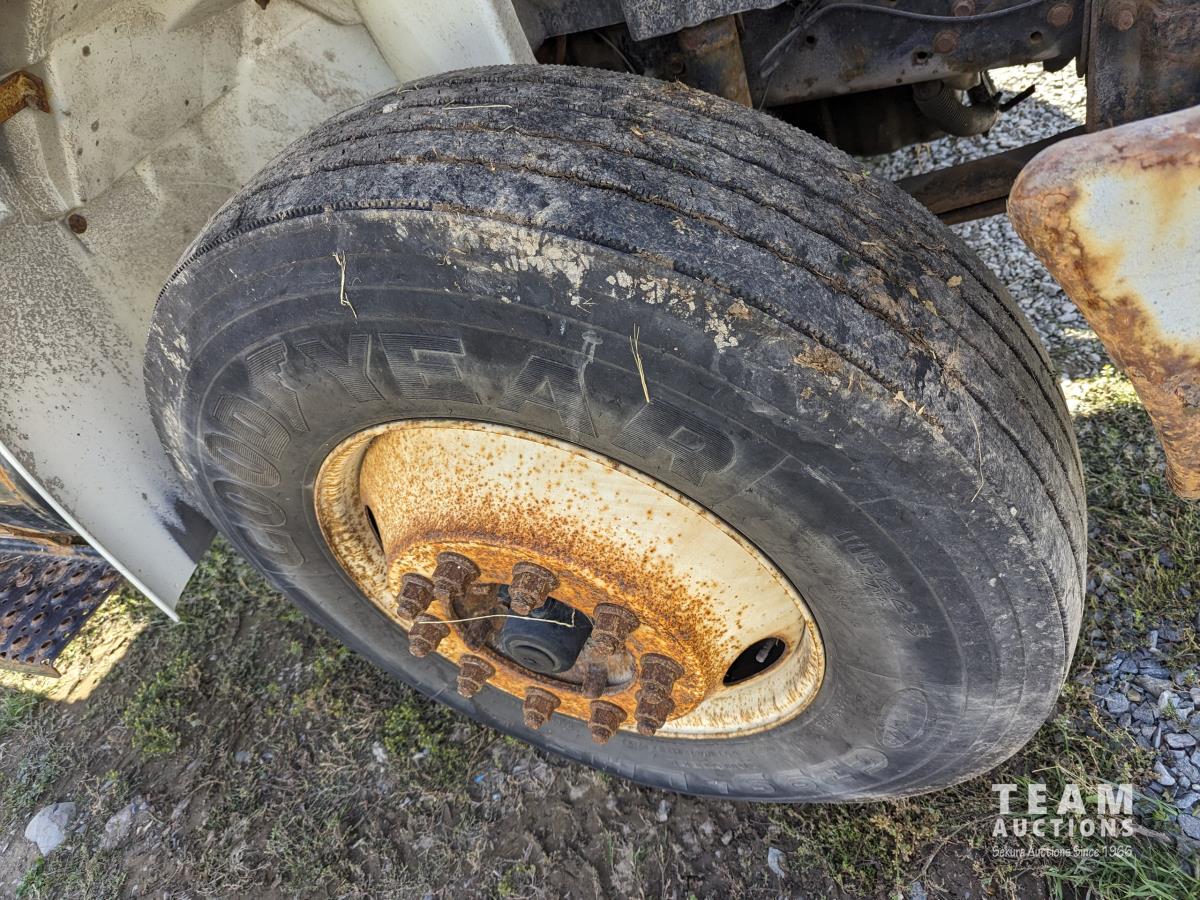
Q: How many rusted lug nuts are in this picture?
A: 10